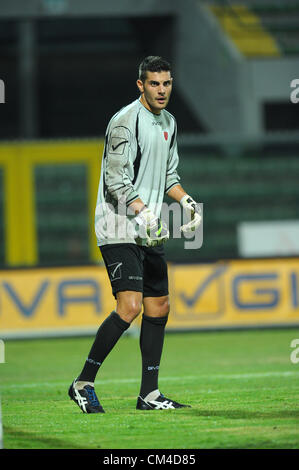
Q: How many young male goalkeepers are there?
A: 1